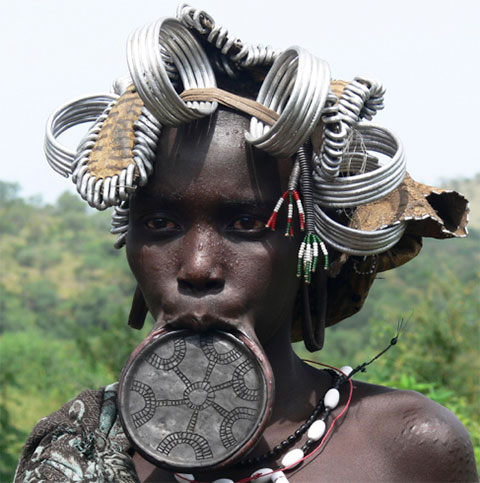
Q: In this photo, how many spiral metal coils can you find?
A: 5